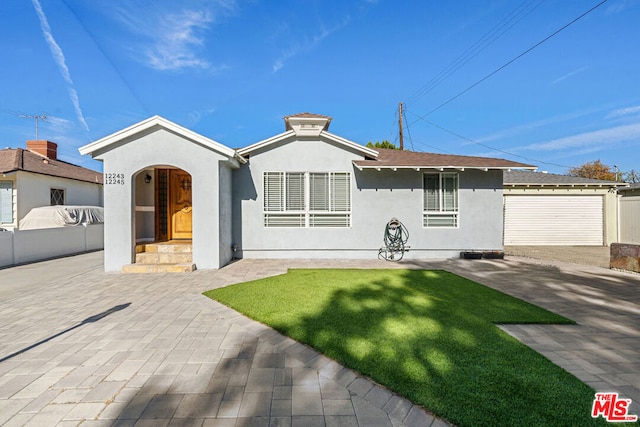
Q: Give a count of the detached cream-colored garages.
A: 1